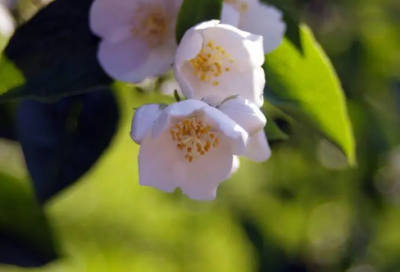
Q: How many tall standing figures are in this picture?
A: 0